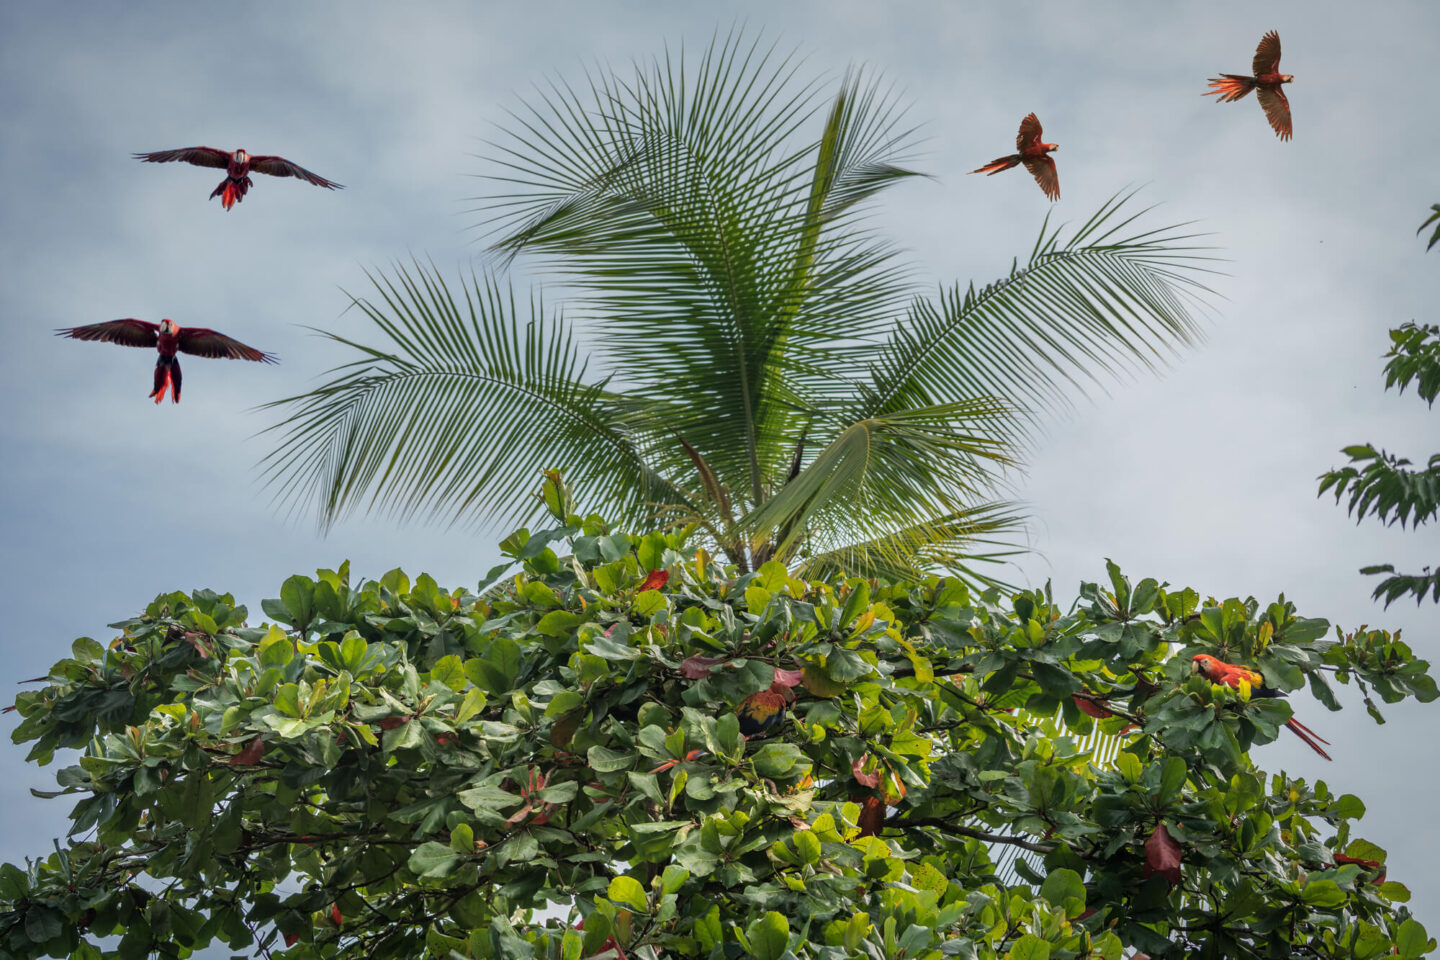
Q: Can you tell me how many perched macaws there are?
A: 2